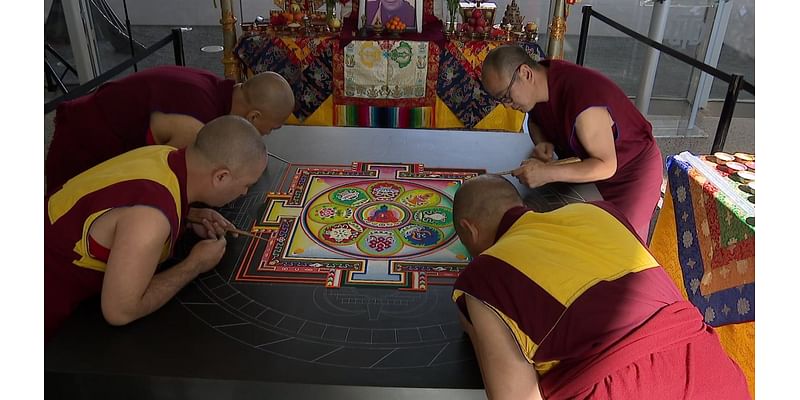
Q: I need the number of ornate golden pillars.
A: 2